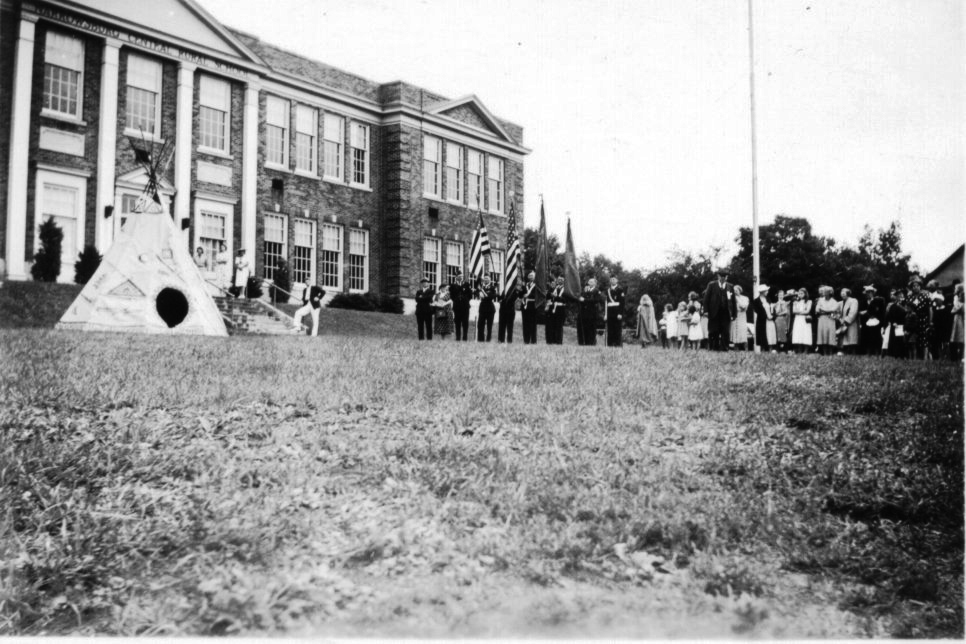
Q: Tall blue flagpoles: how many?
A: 0